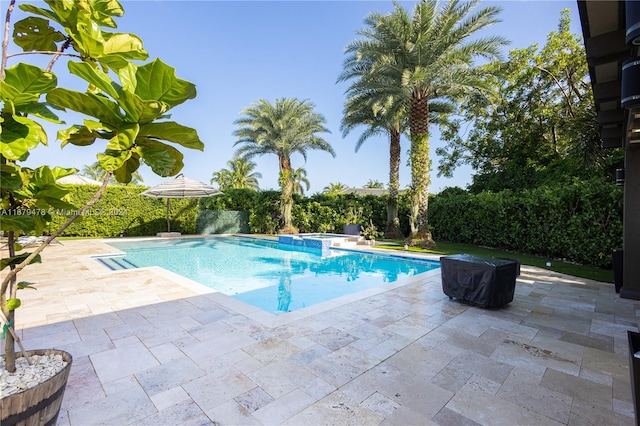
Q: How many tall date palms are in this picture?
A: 3